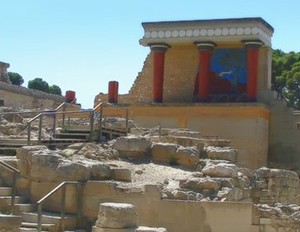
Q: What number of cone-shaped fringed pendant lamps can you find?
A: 0